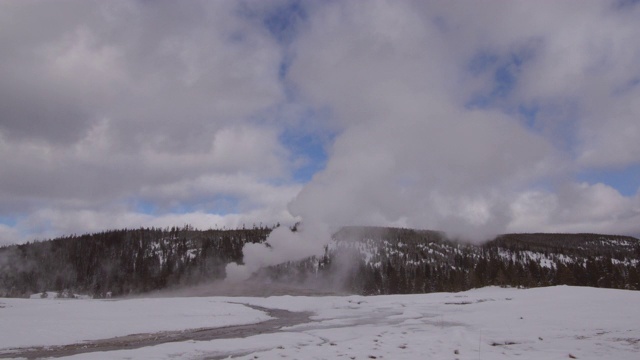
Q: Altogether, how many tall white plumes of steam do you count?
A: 1